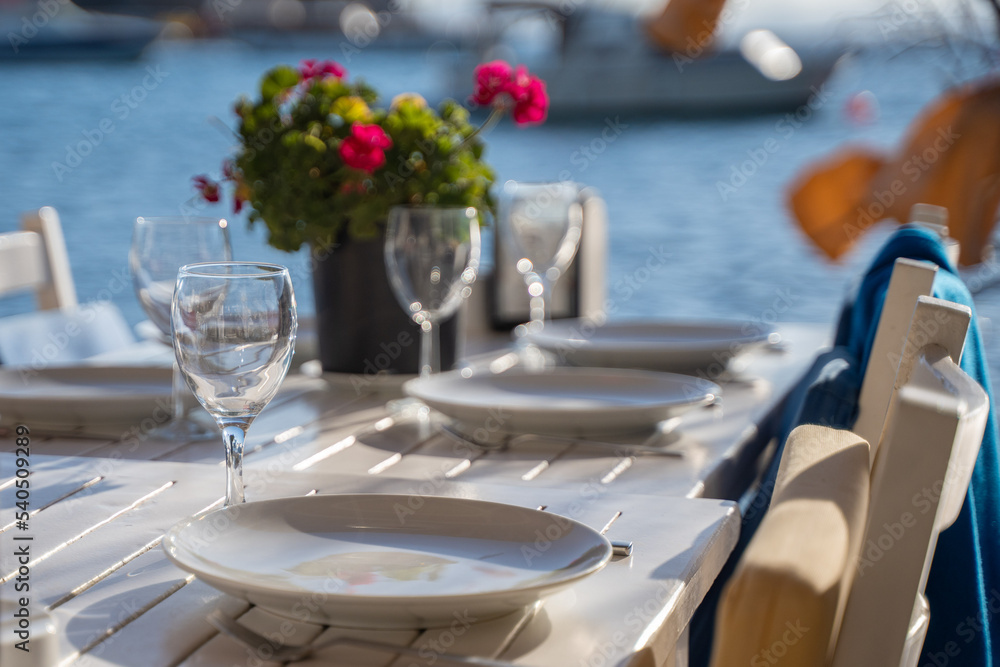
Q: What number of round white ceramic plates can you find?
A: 4